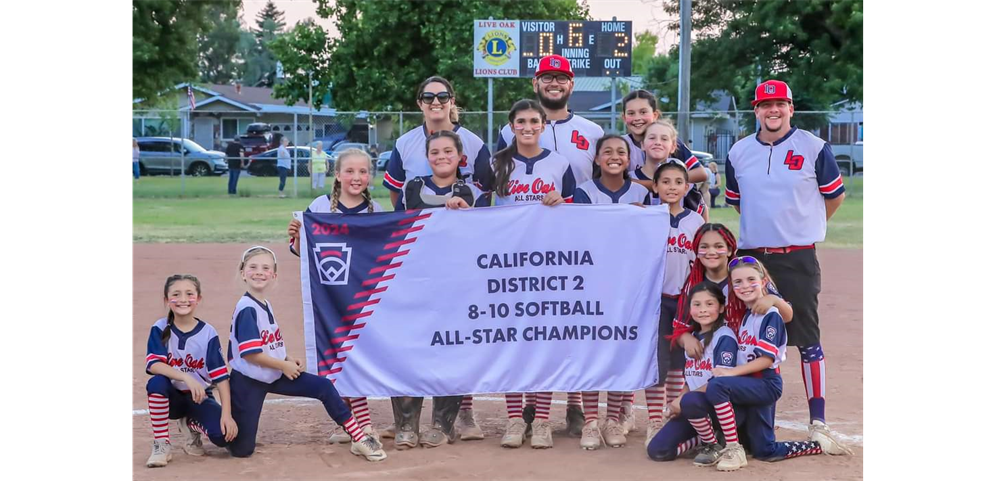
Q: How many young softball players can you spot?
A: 12